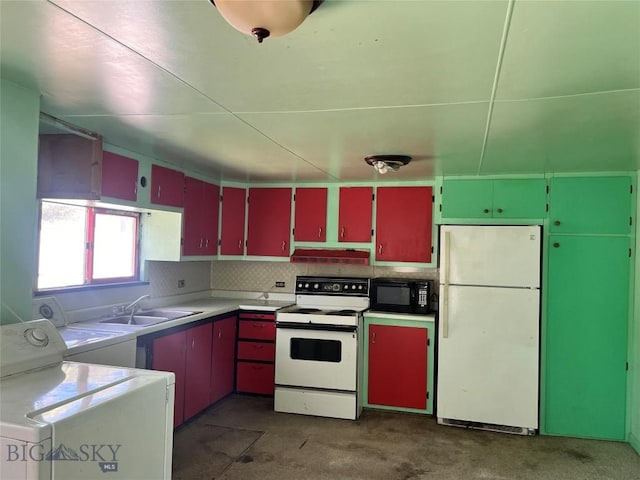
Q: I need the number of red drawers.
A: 4